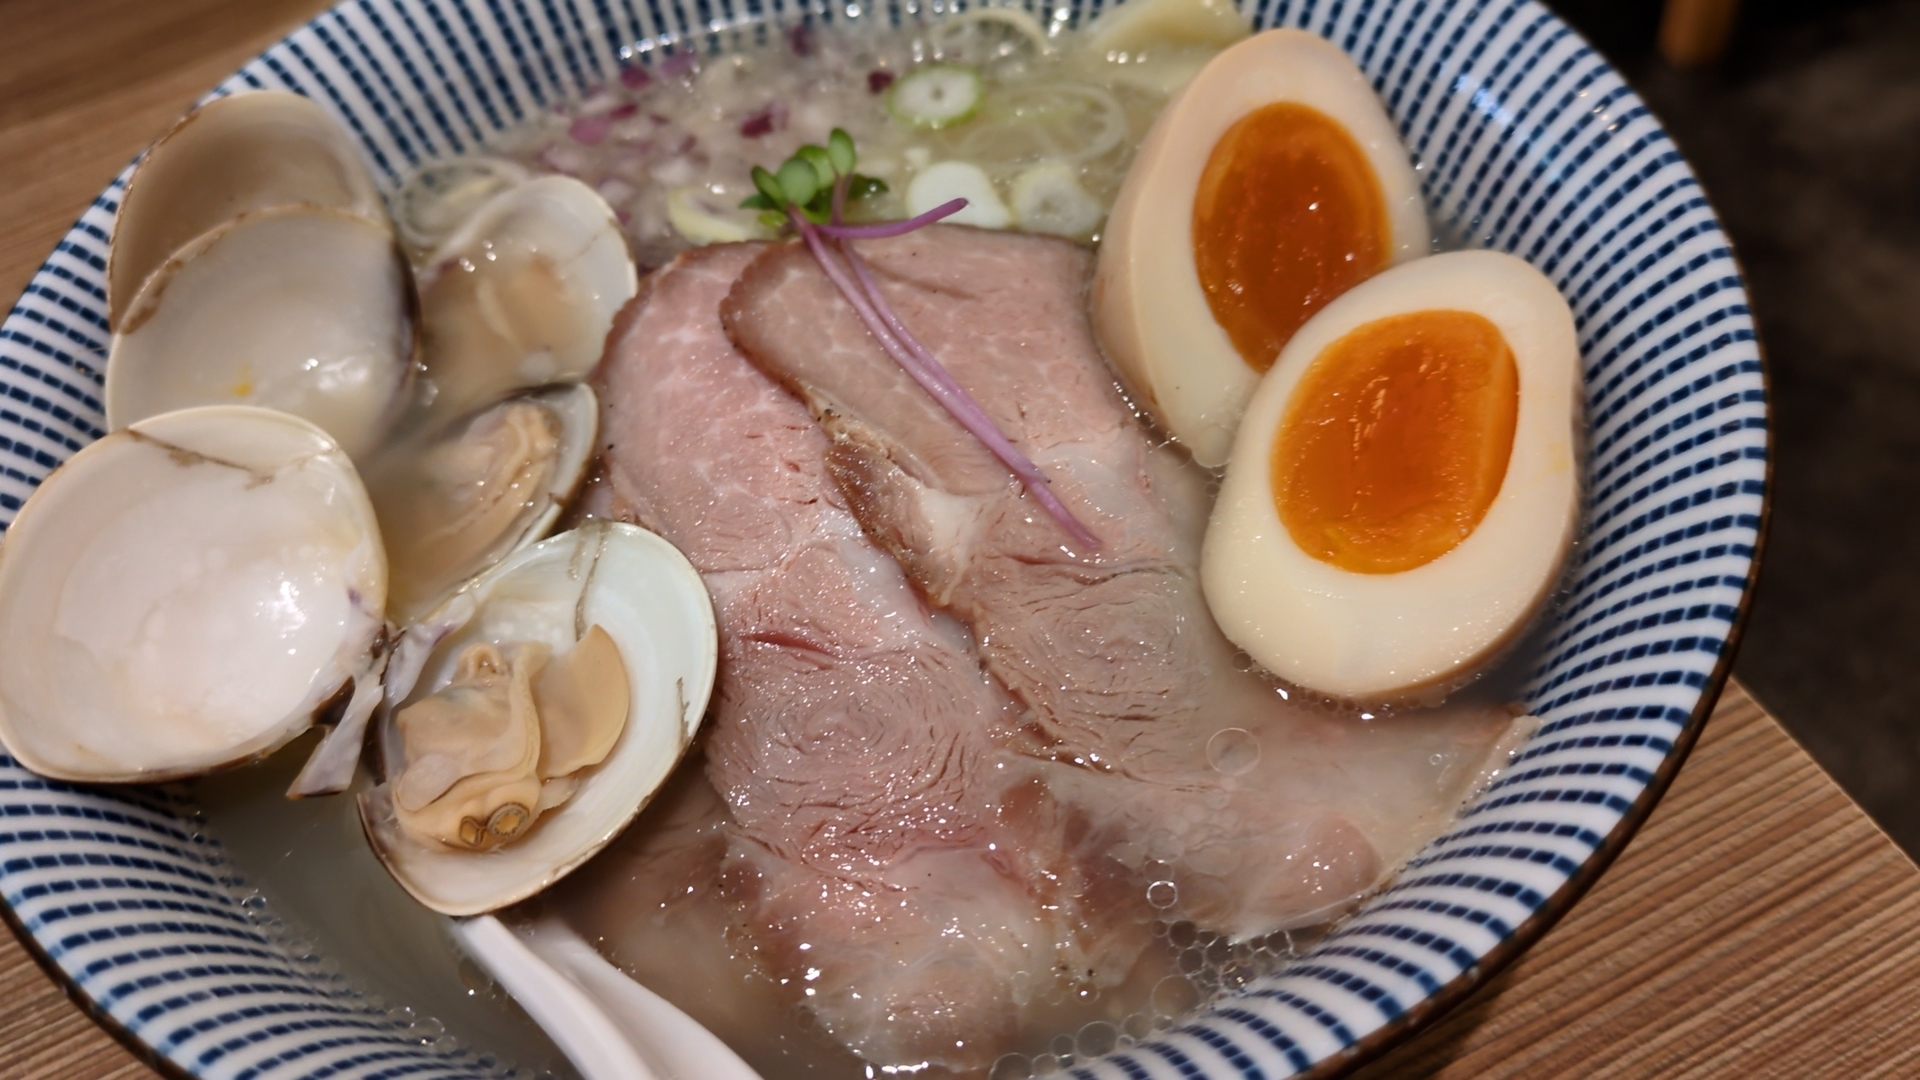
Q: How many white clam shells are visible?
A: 6